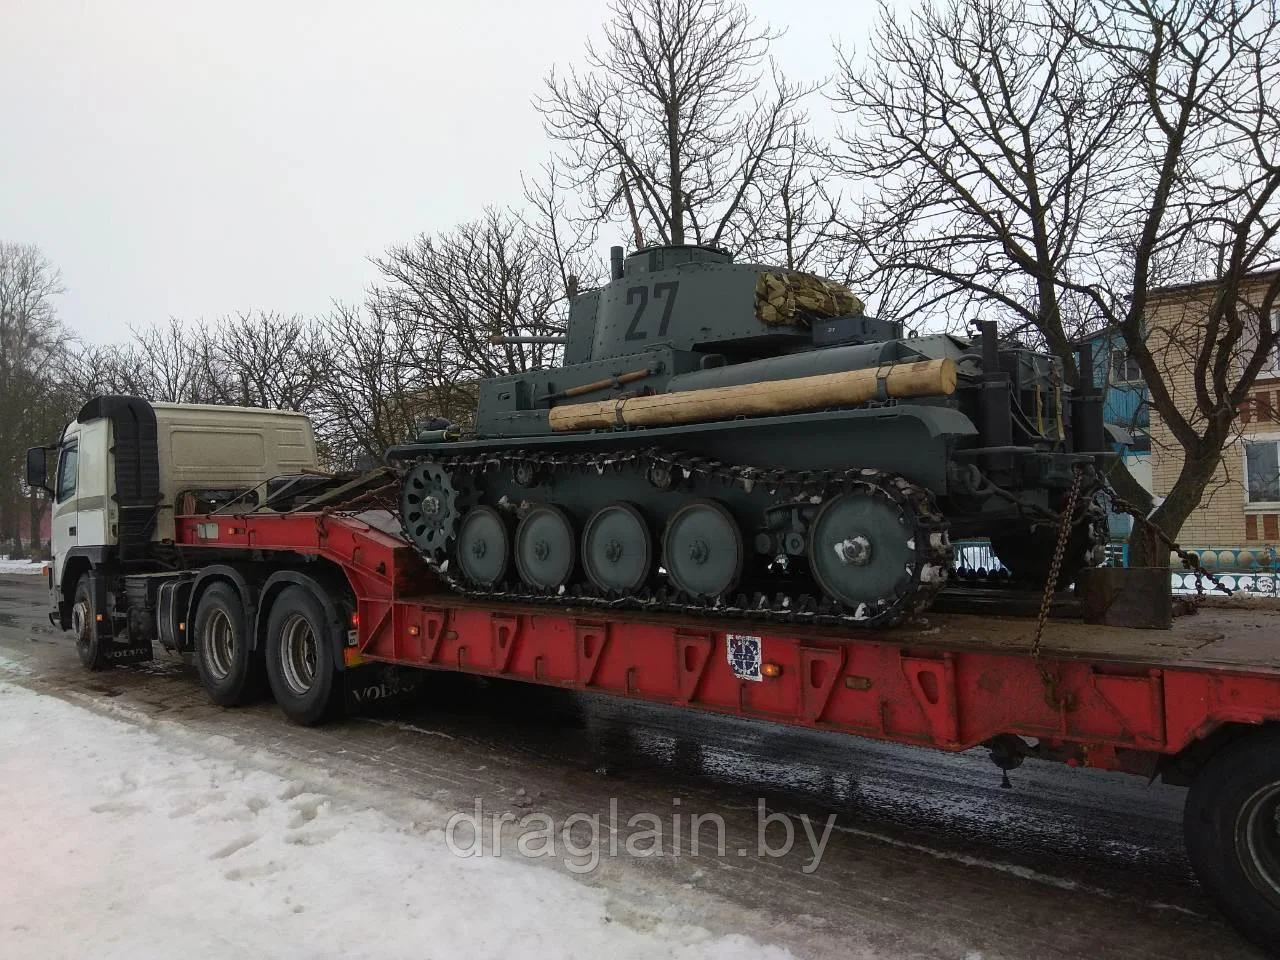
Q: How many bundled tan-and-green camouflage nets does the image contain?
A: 1